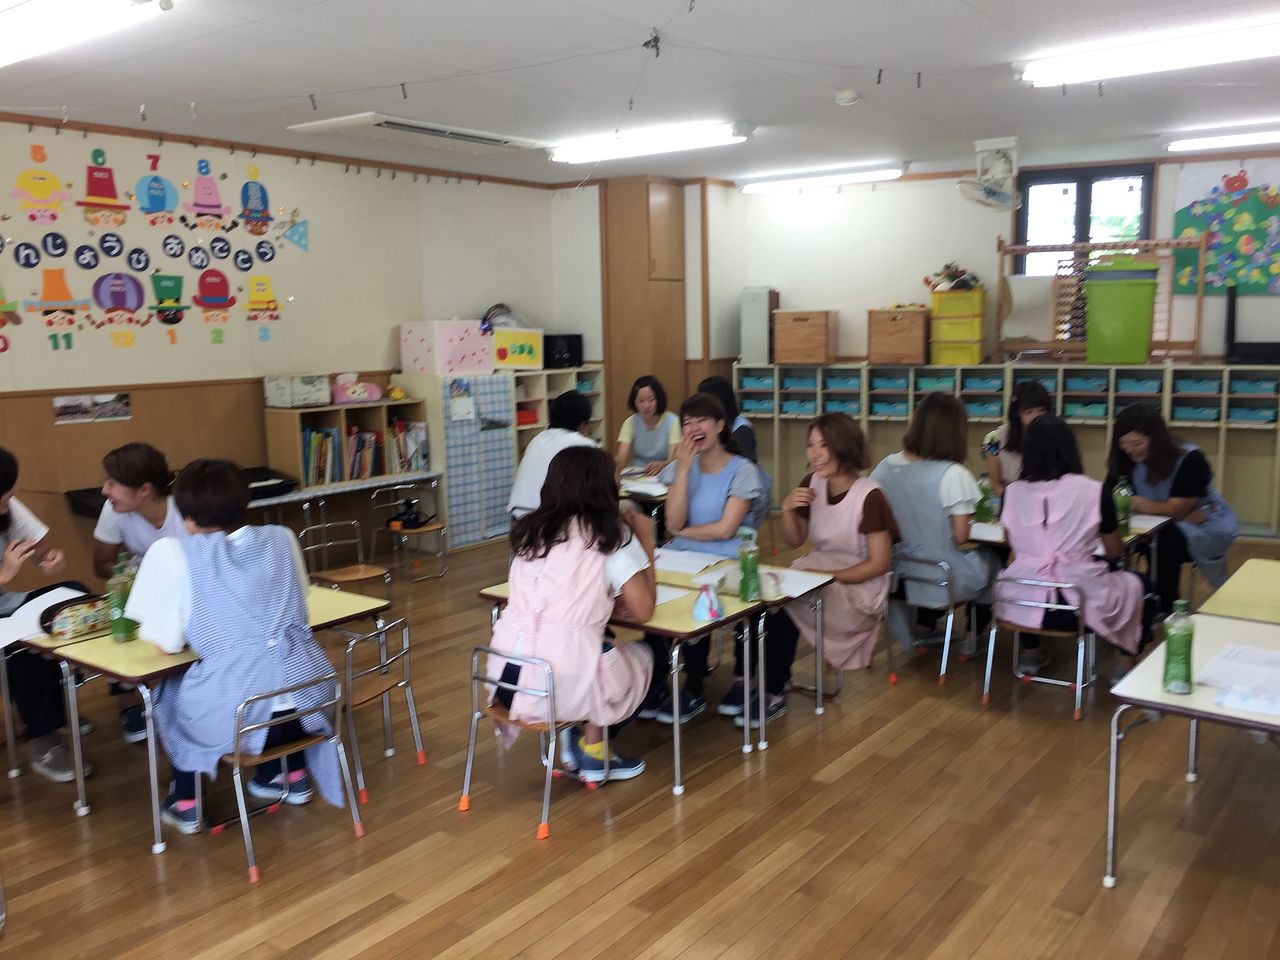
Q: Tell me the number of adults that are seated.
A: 13